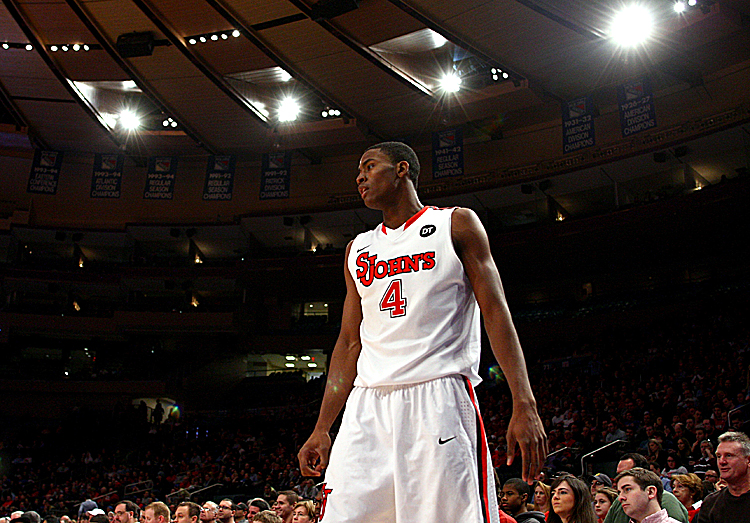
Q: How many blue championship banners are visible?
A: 8